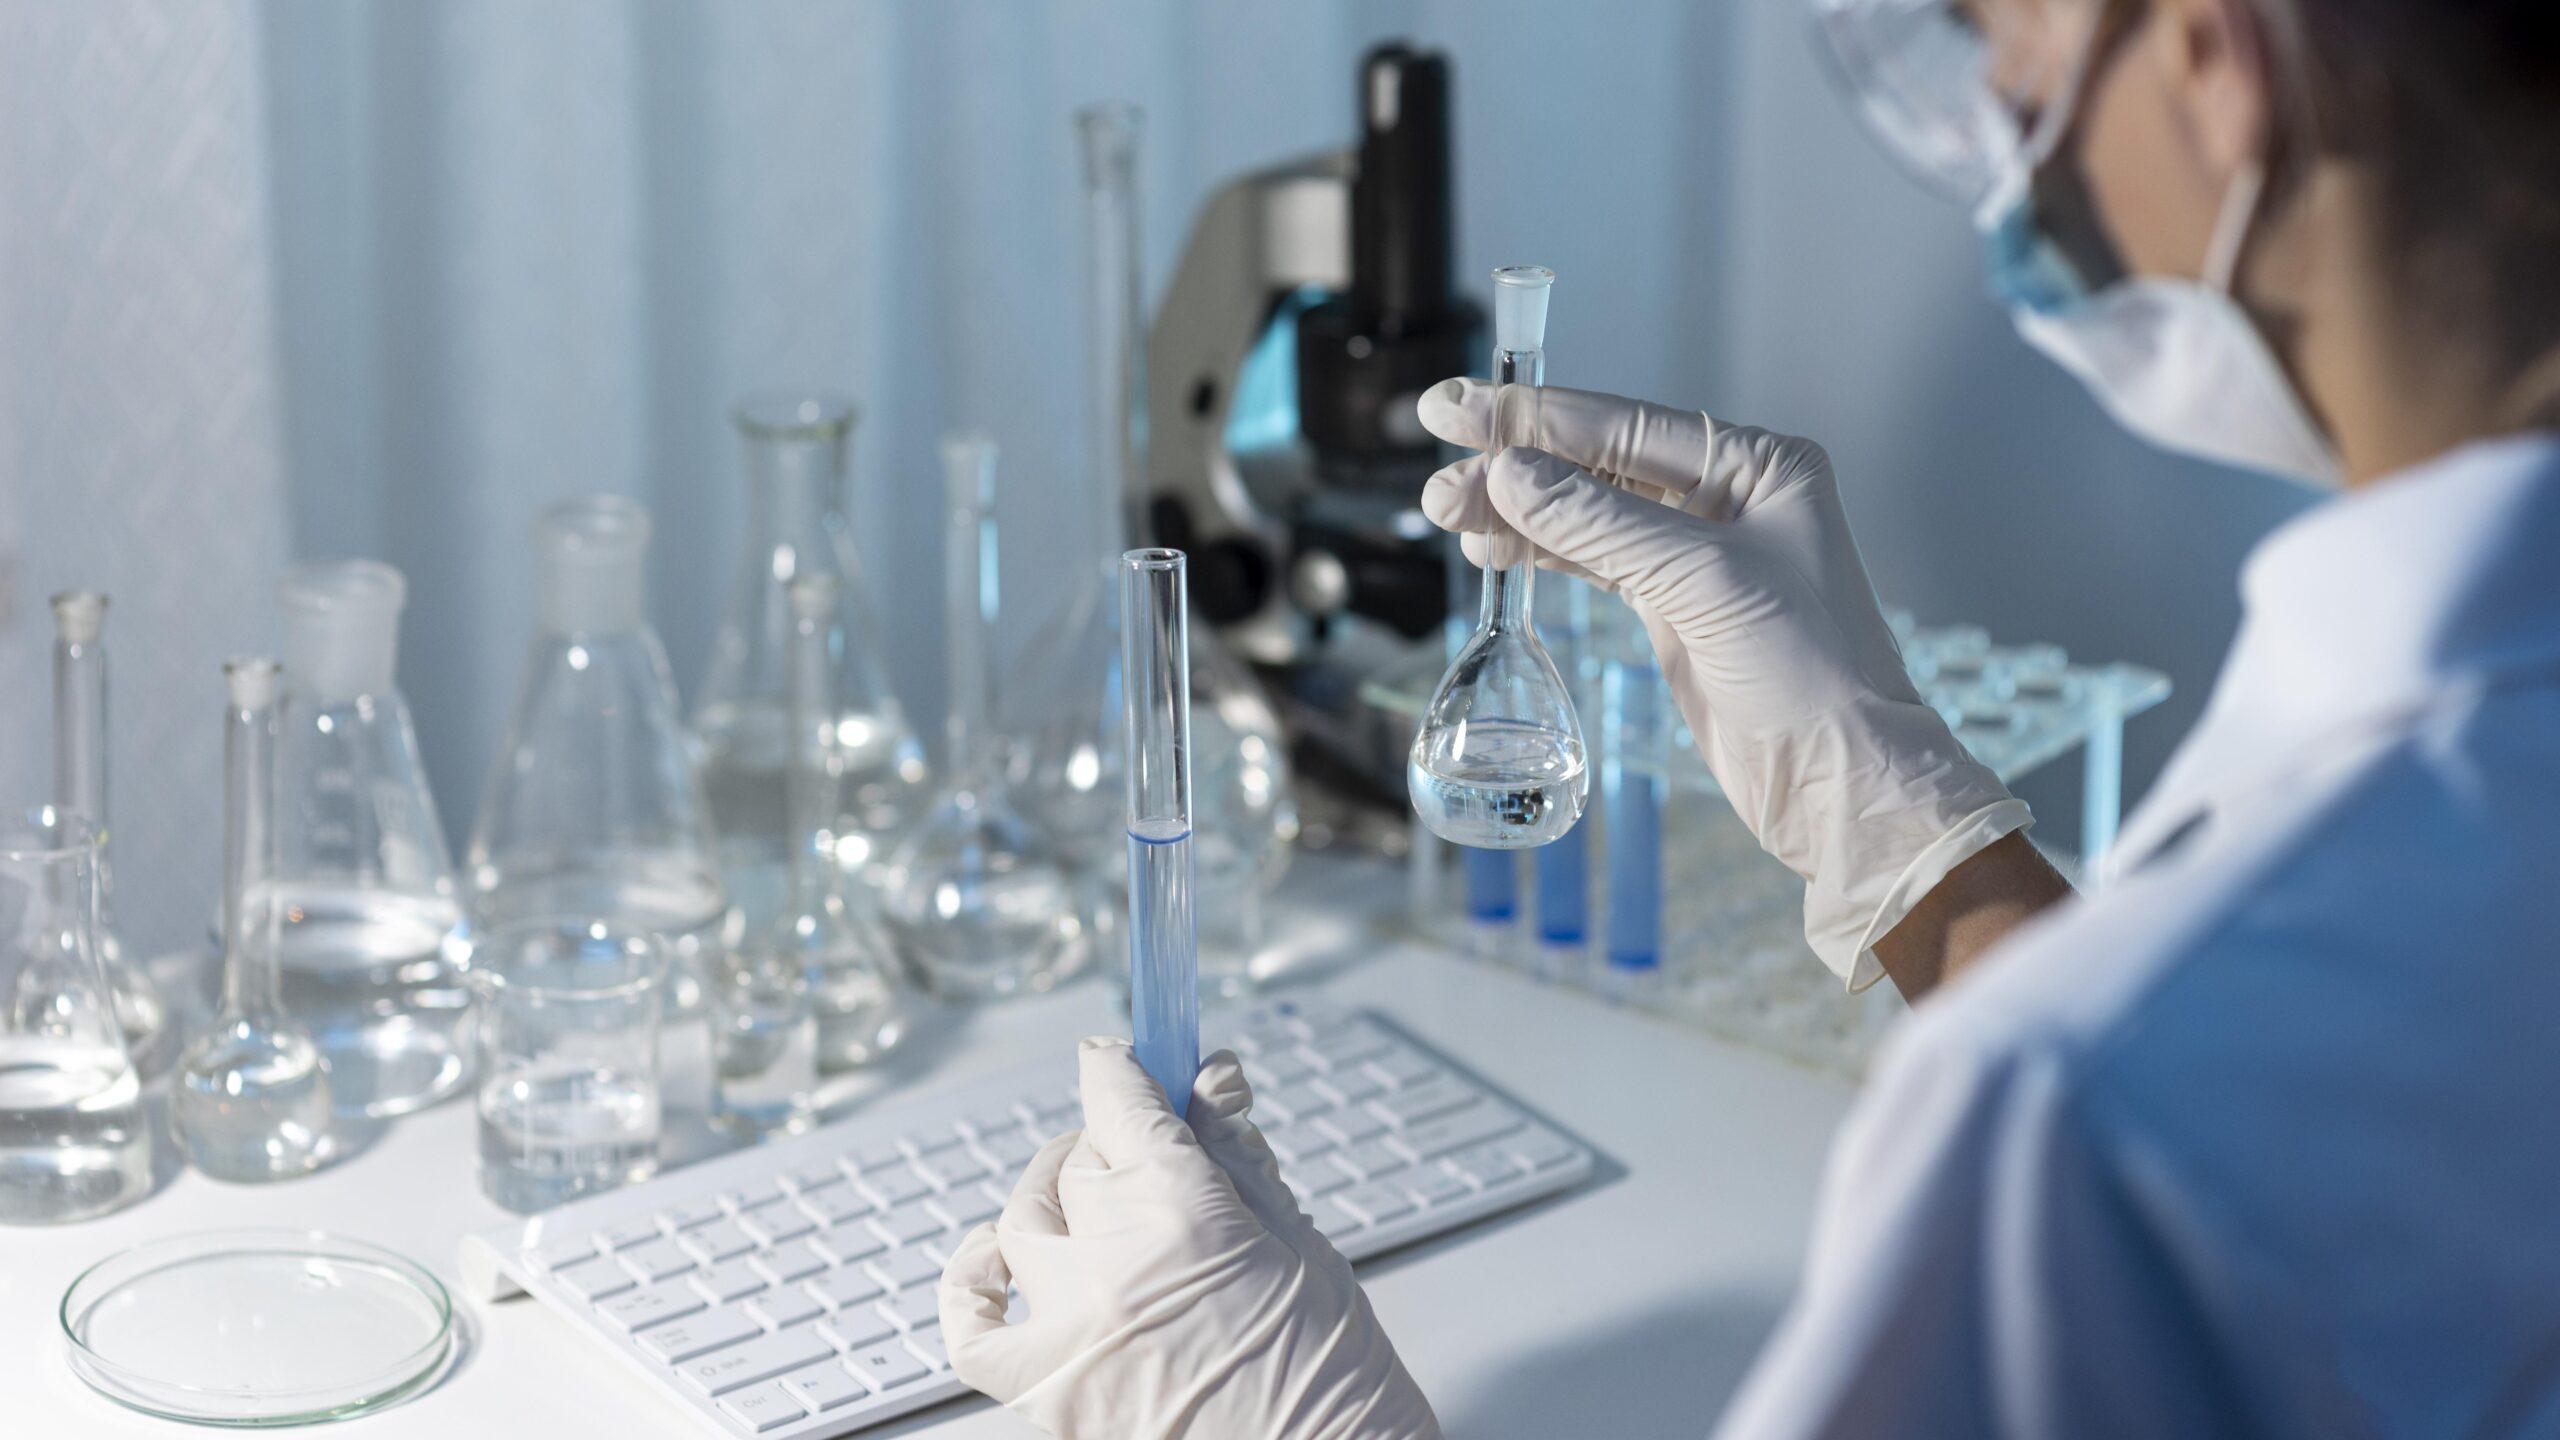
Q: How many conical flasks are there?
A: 4